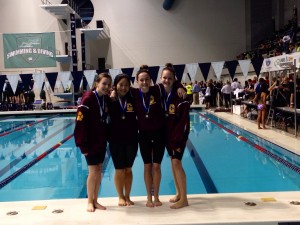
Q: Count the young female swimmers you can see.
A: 4